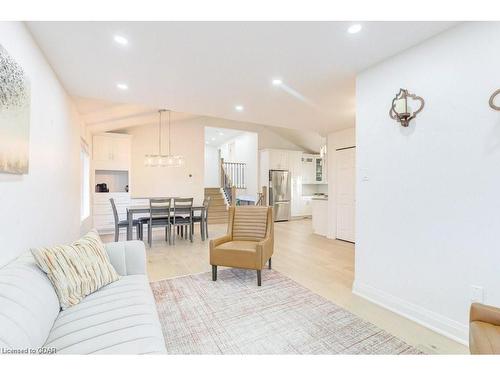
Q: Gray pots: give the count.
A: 0